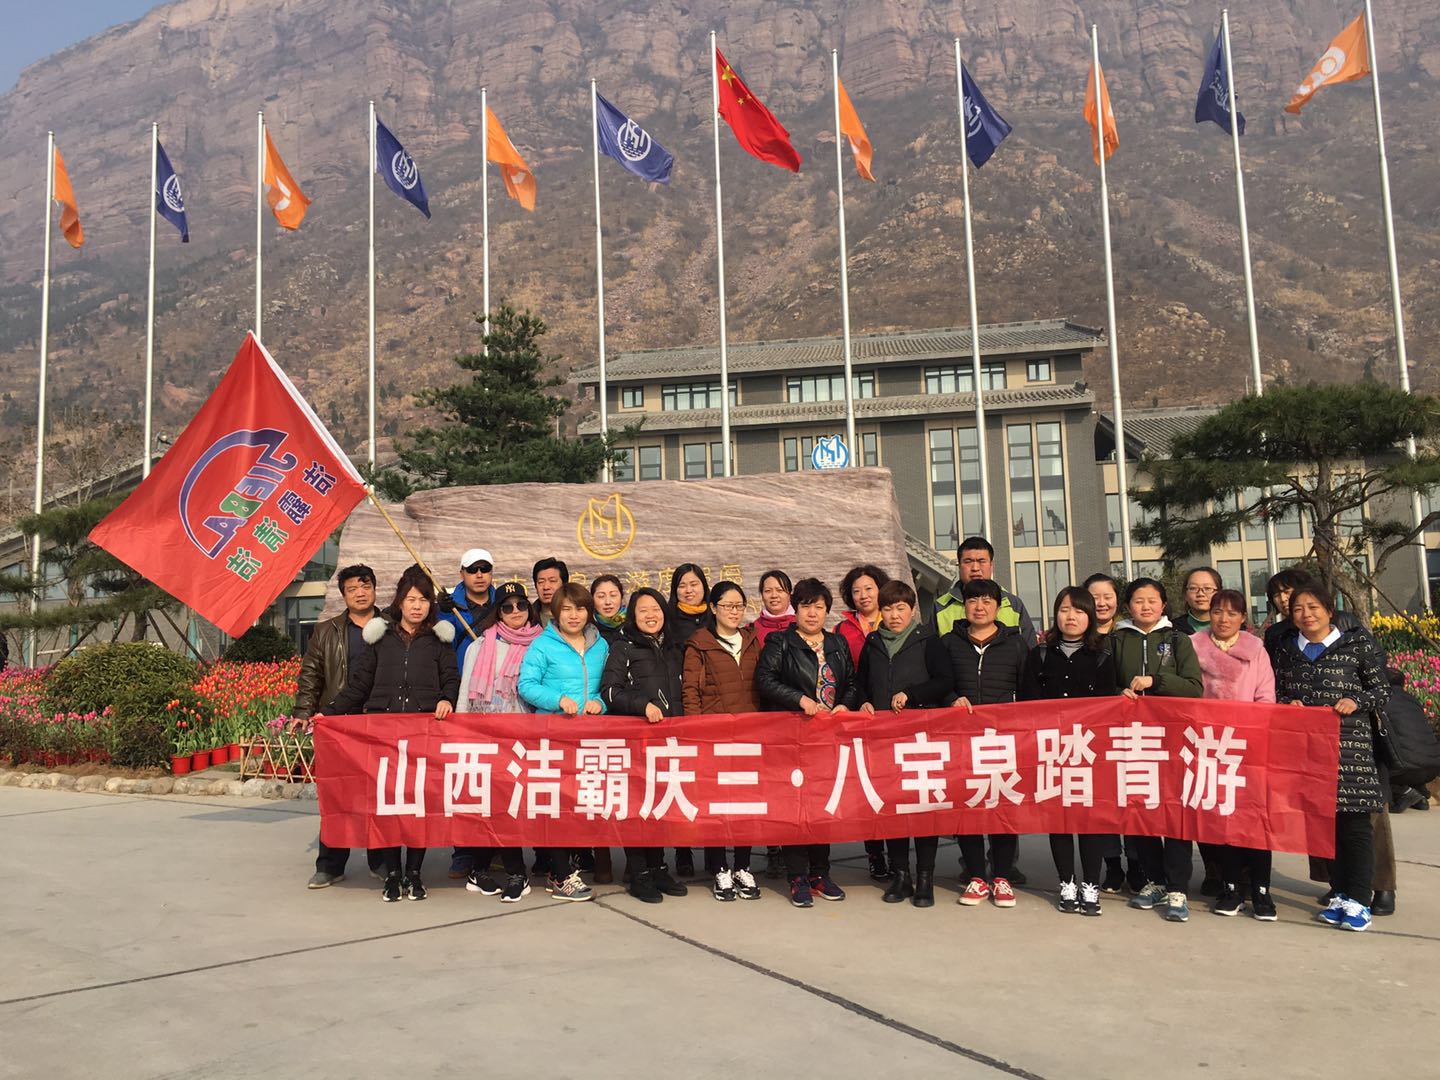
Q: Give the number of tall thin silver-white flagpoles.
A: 12